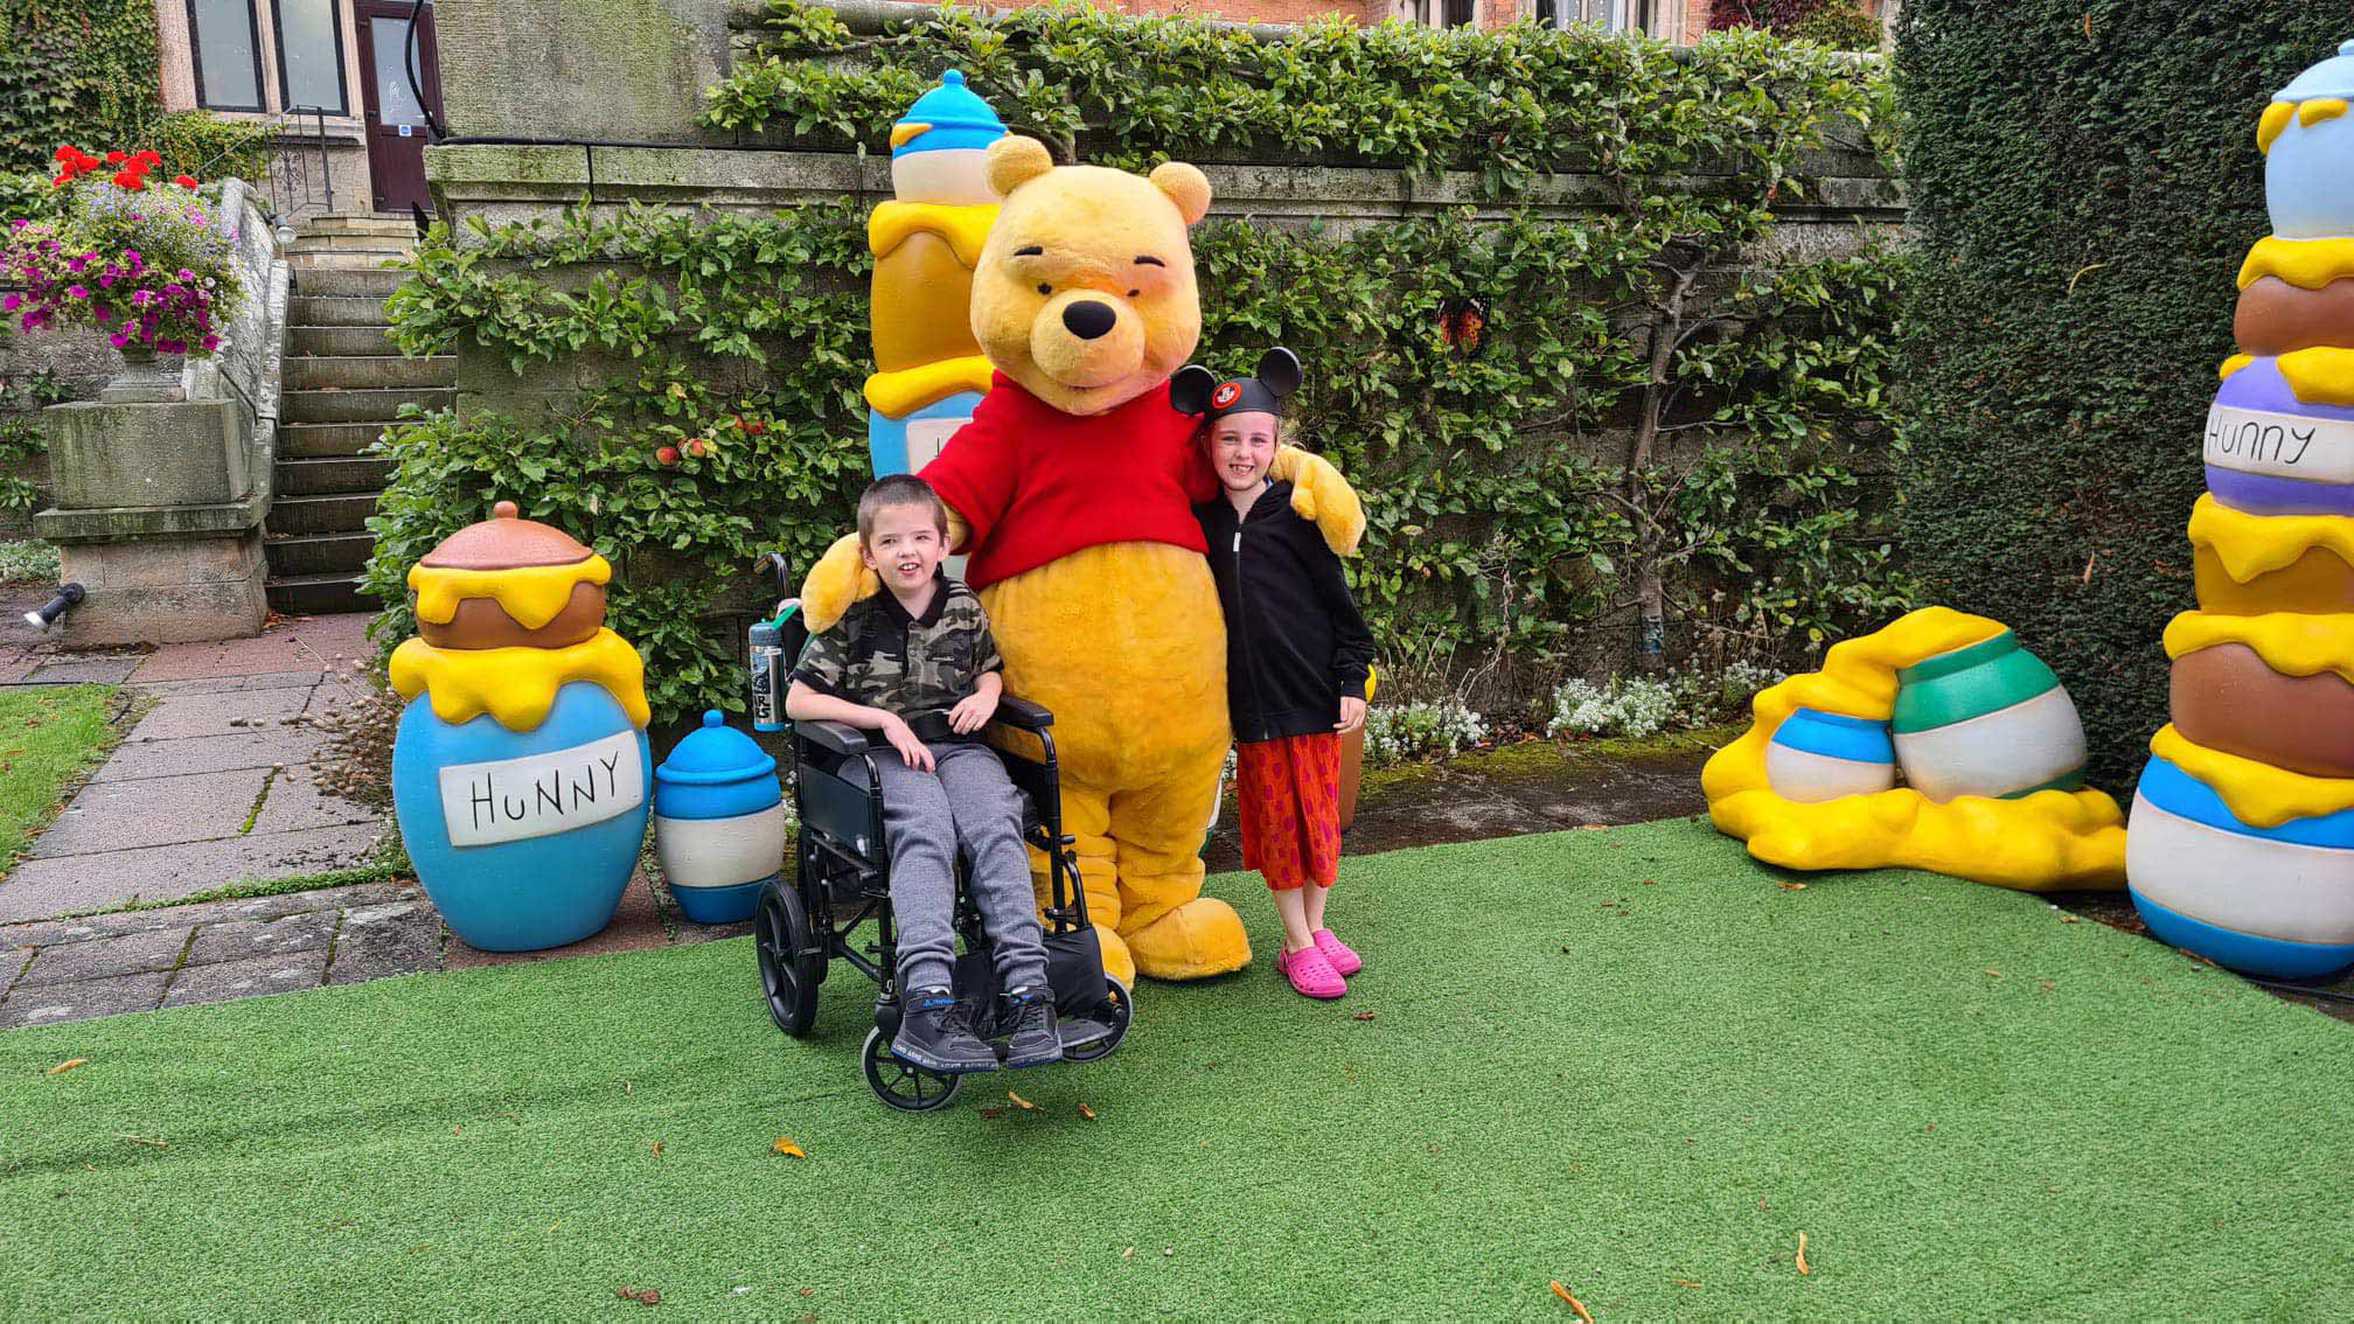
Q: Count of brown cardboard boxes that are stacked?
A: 0